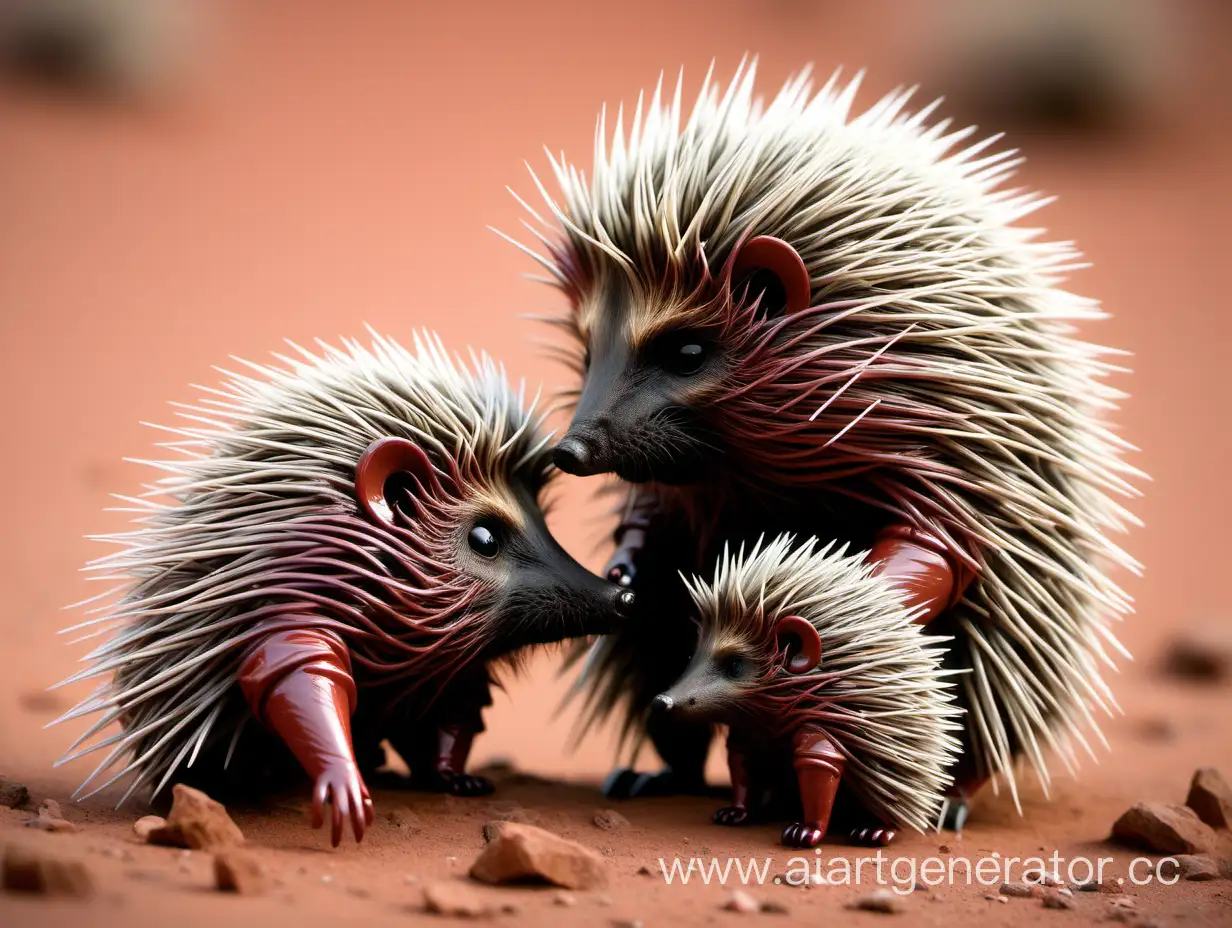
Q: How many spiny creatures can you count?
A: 3